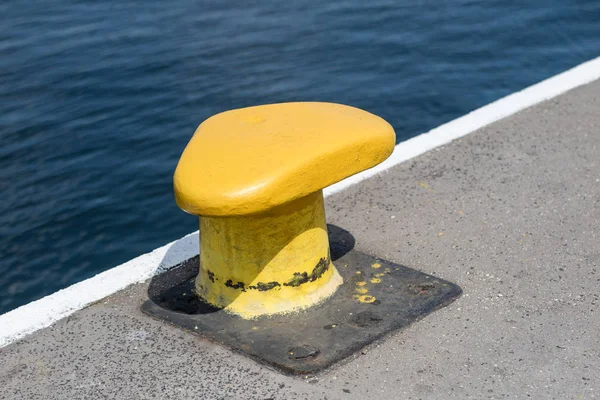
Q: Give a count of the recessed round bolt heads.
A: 3